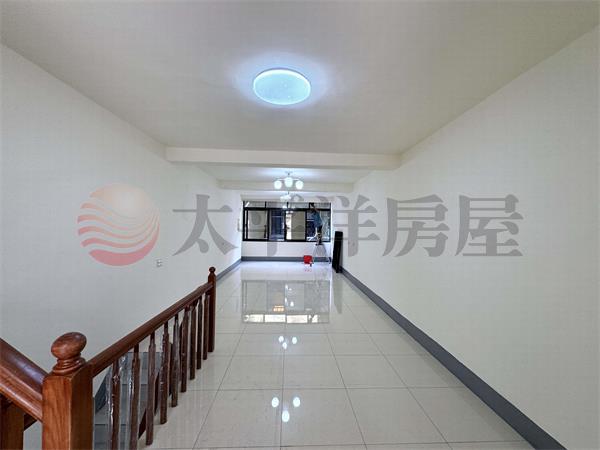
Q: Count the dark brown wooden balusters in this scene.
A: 9